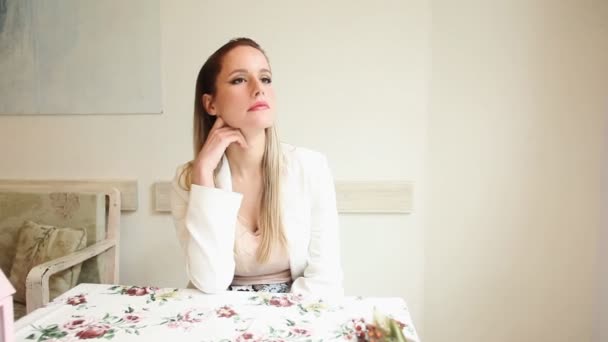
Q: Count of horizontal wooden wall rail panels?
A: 2